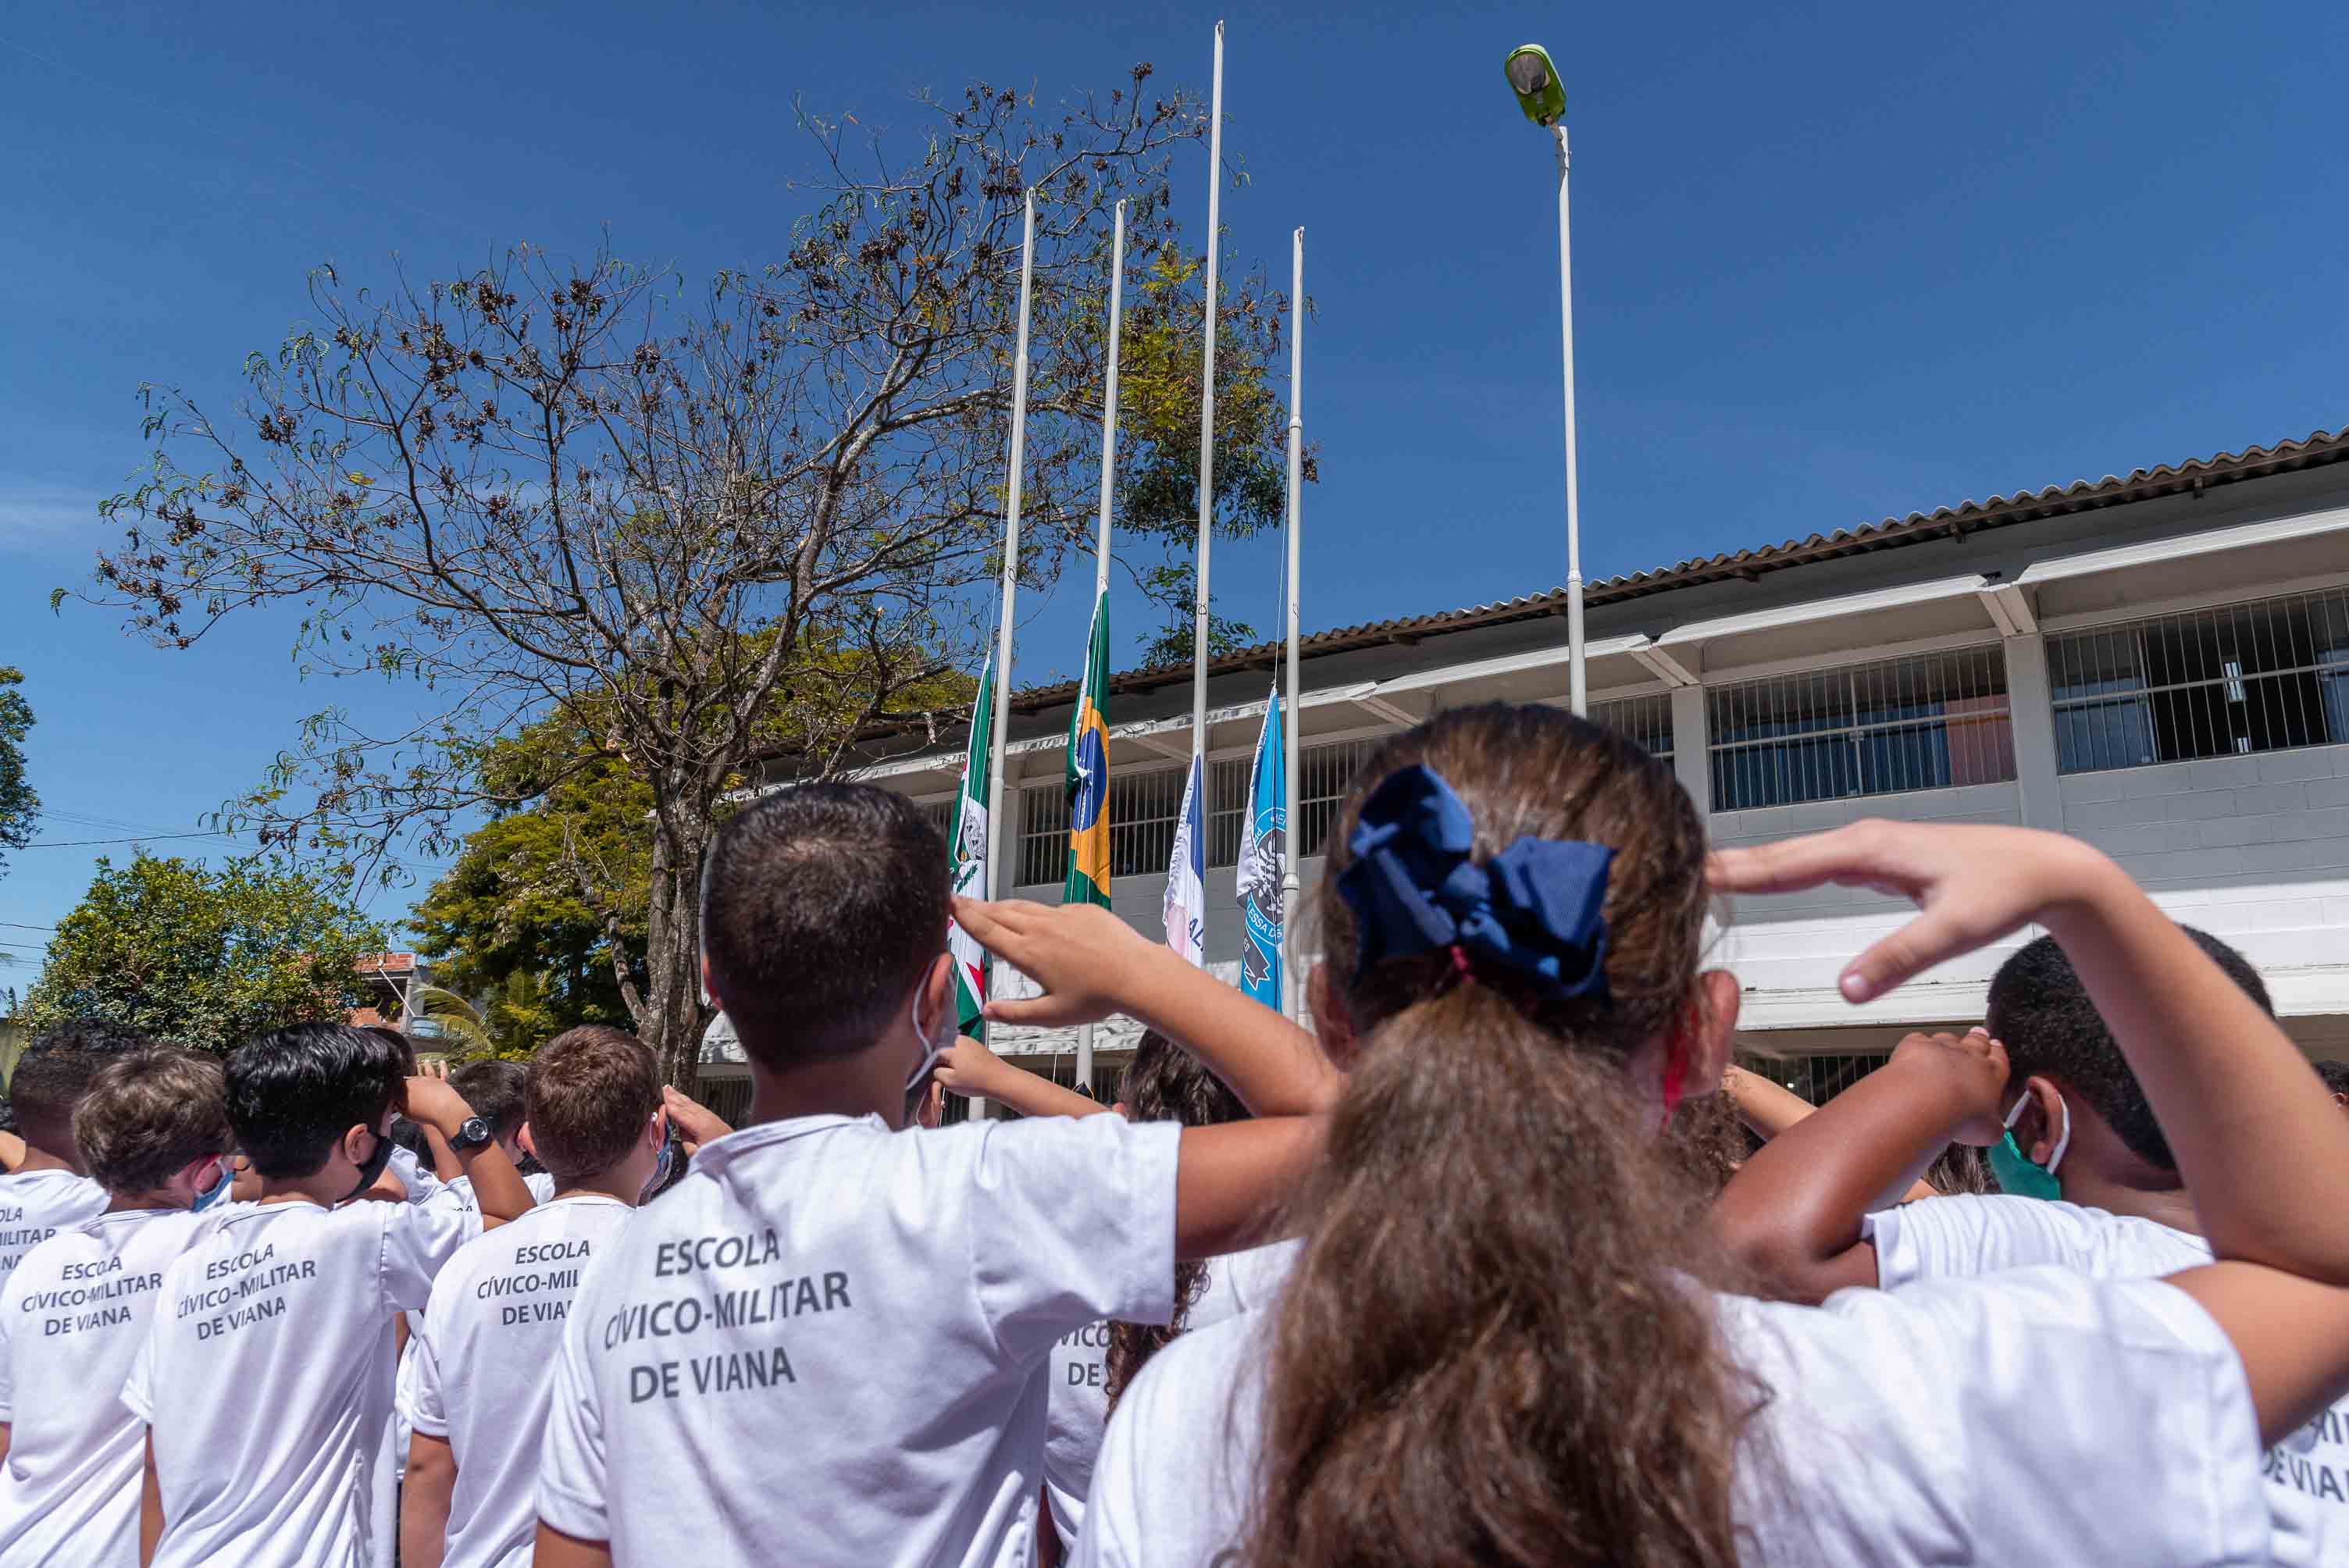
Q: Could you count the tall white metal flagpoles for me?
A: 4